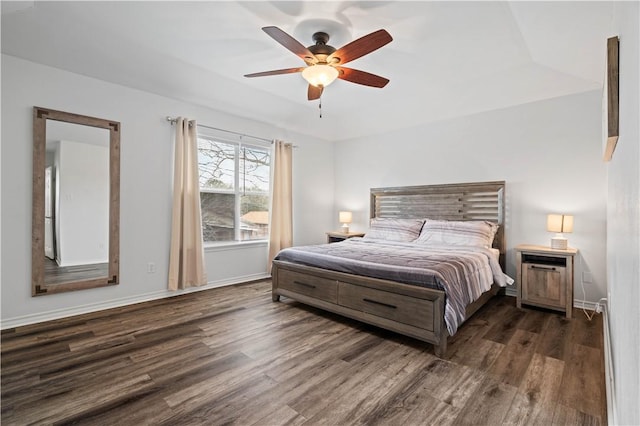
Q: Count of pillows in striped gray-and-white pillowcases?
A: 2